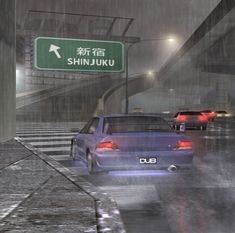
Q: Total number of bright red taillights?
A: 4